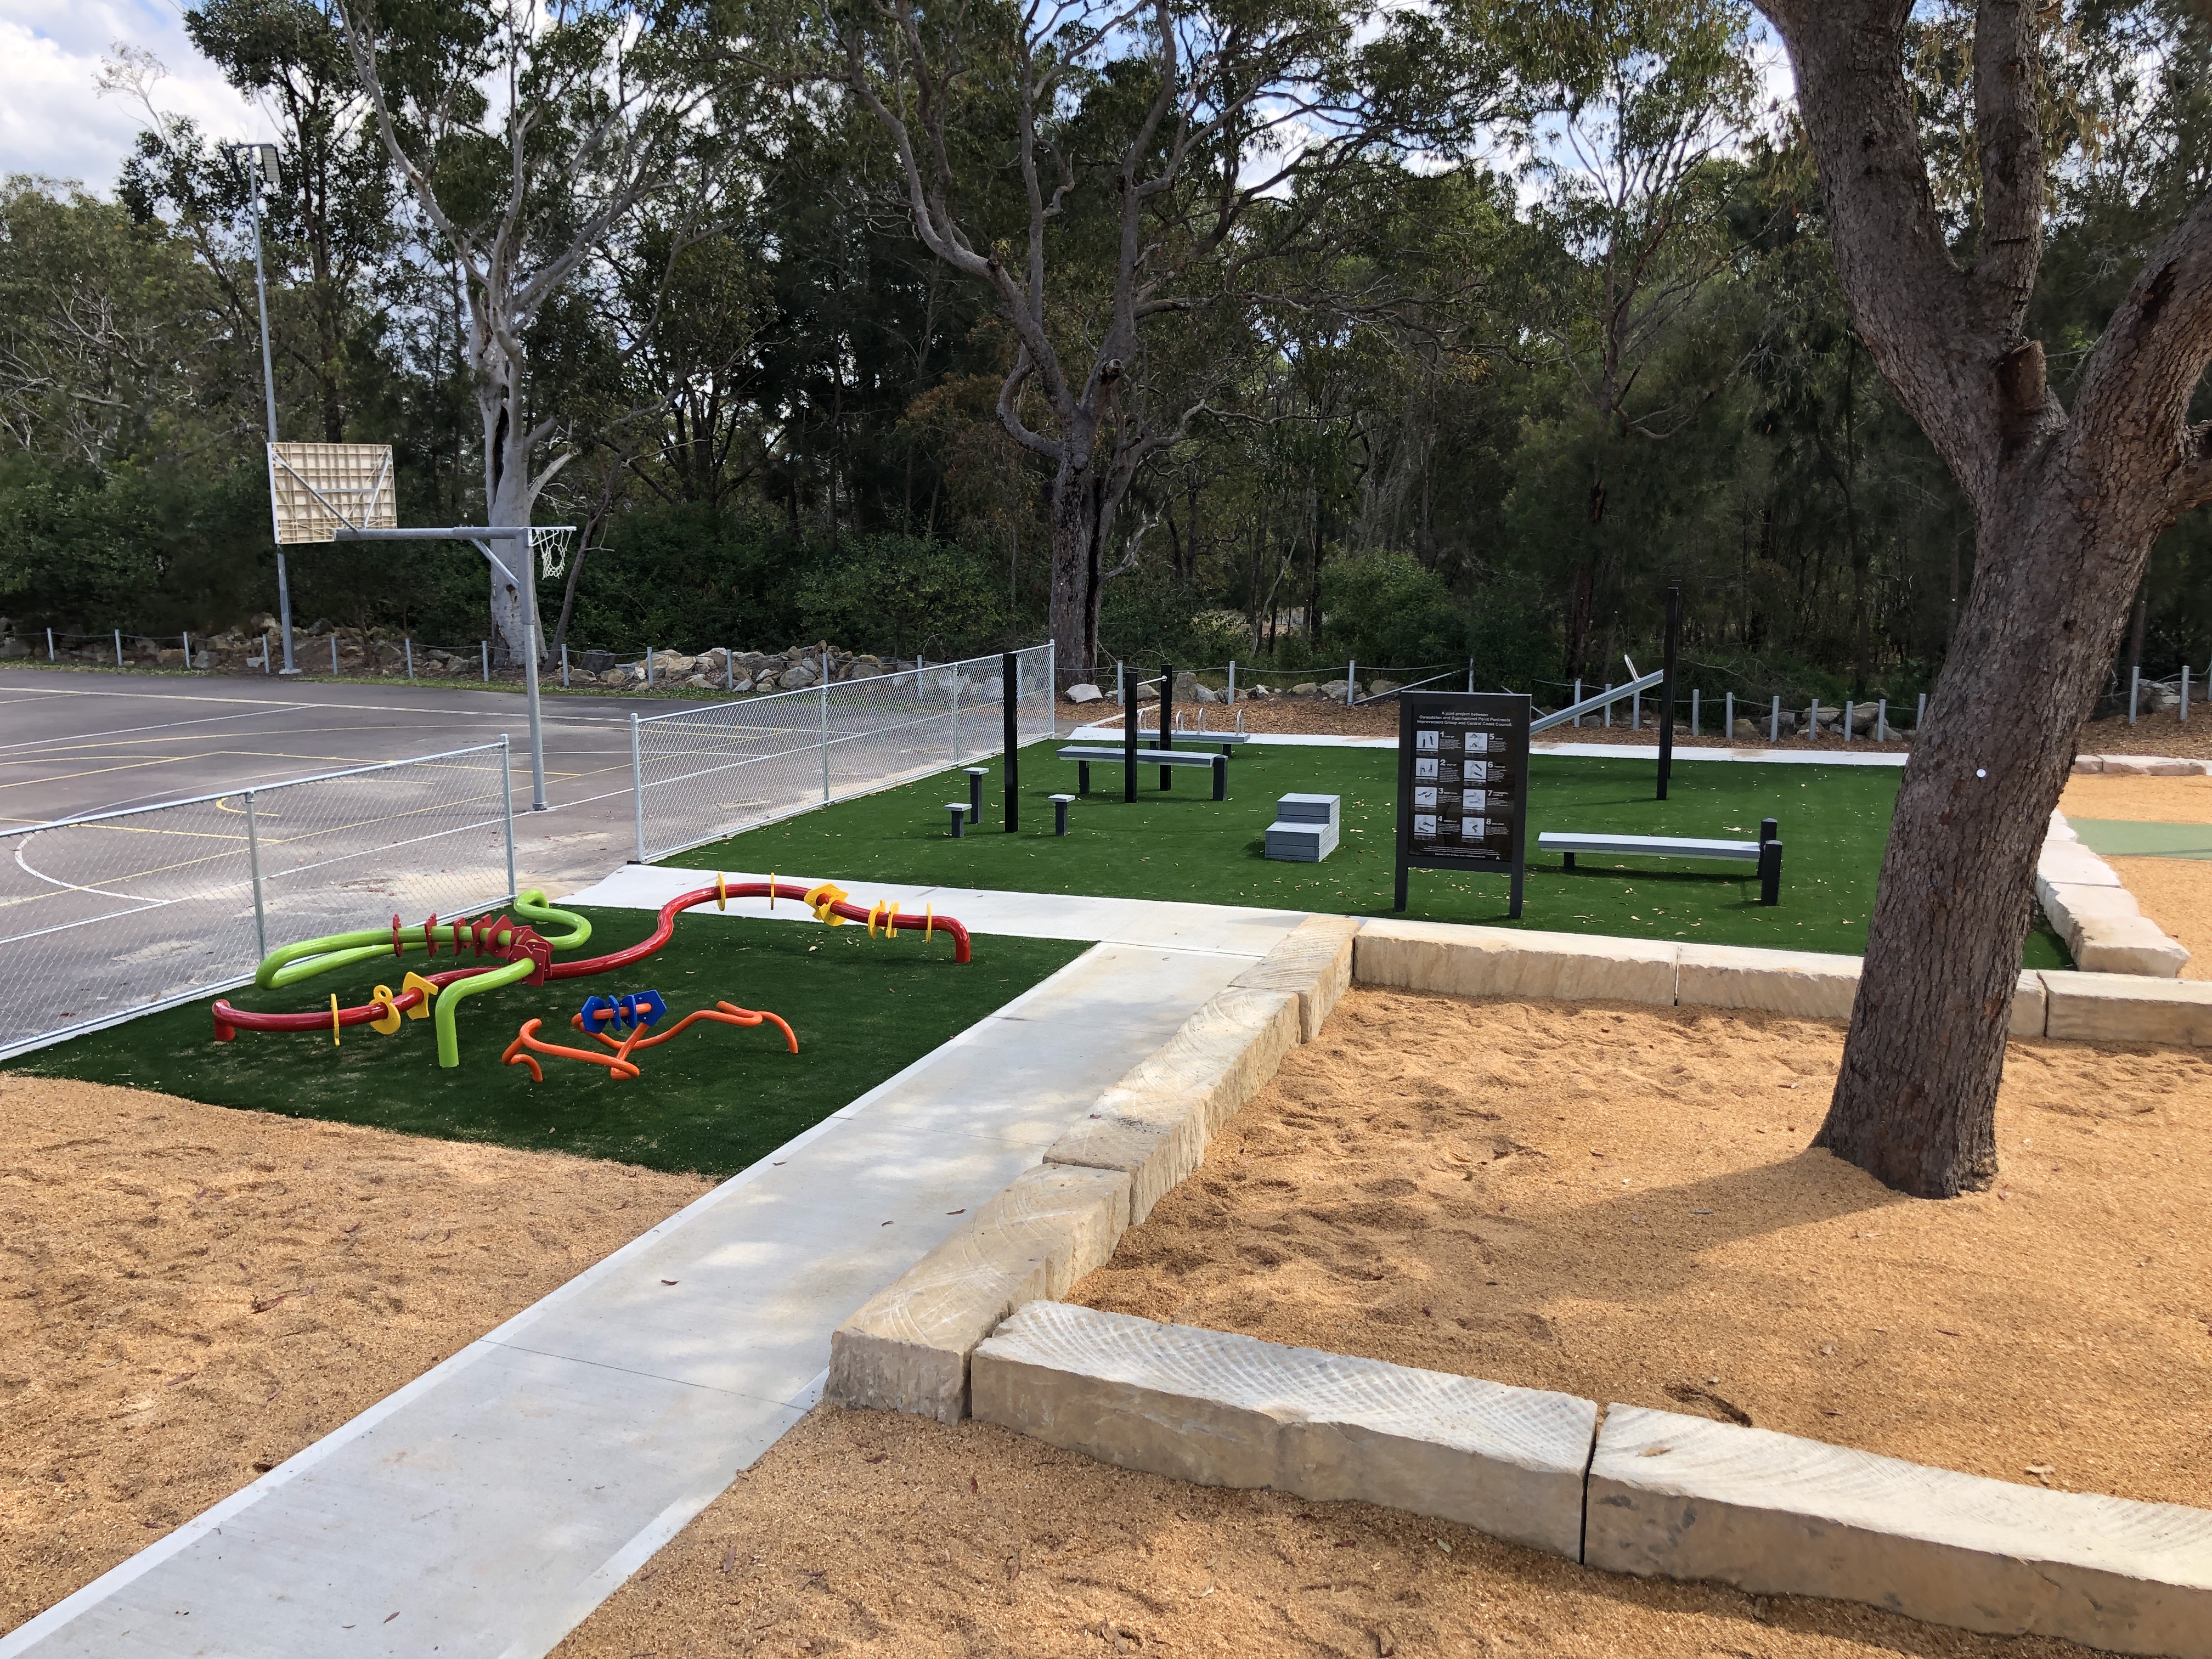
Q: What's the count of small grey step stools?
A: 3